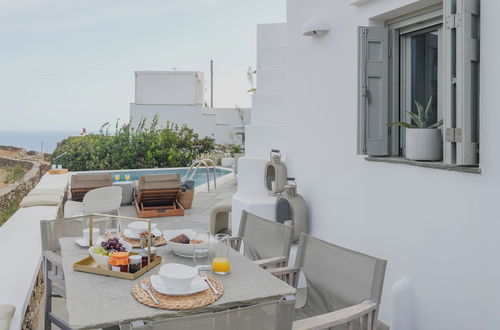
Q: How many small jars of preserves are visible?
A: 4